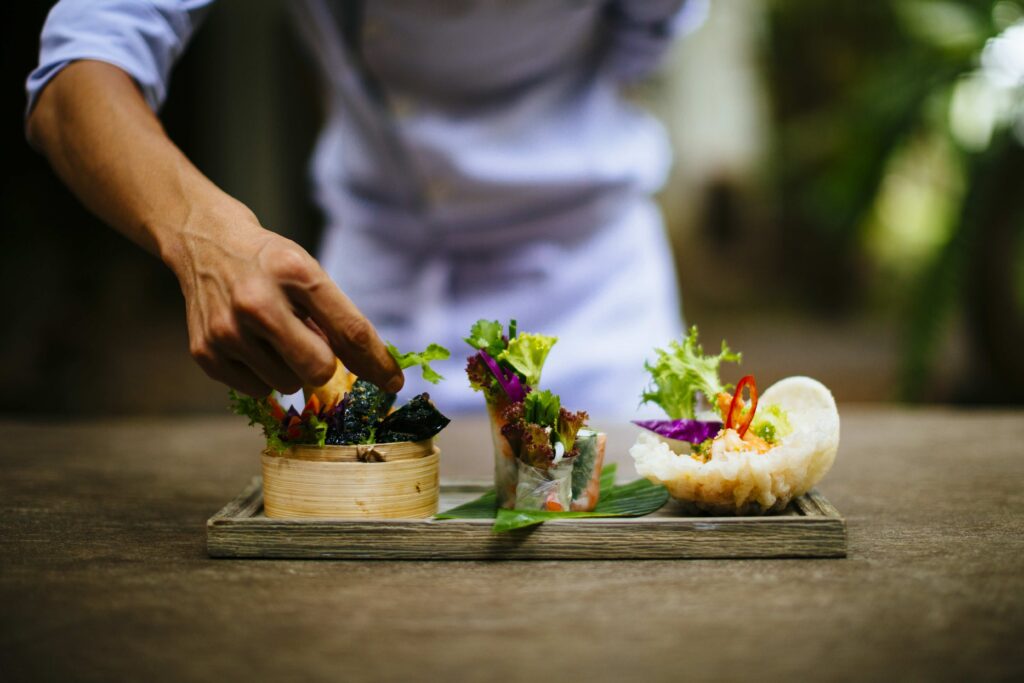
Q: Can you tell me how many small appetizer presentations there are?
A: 3